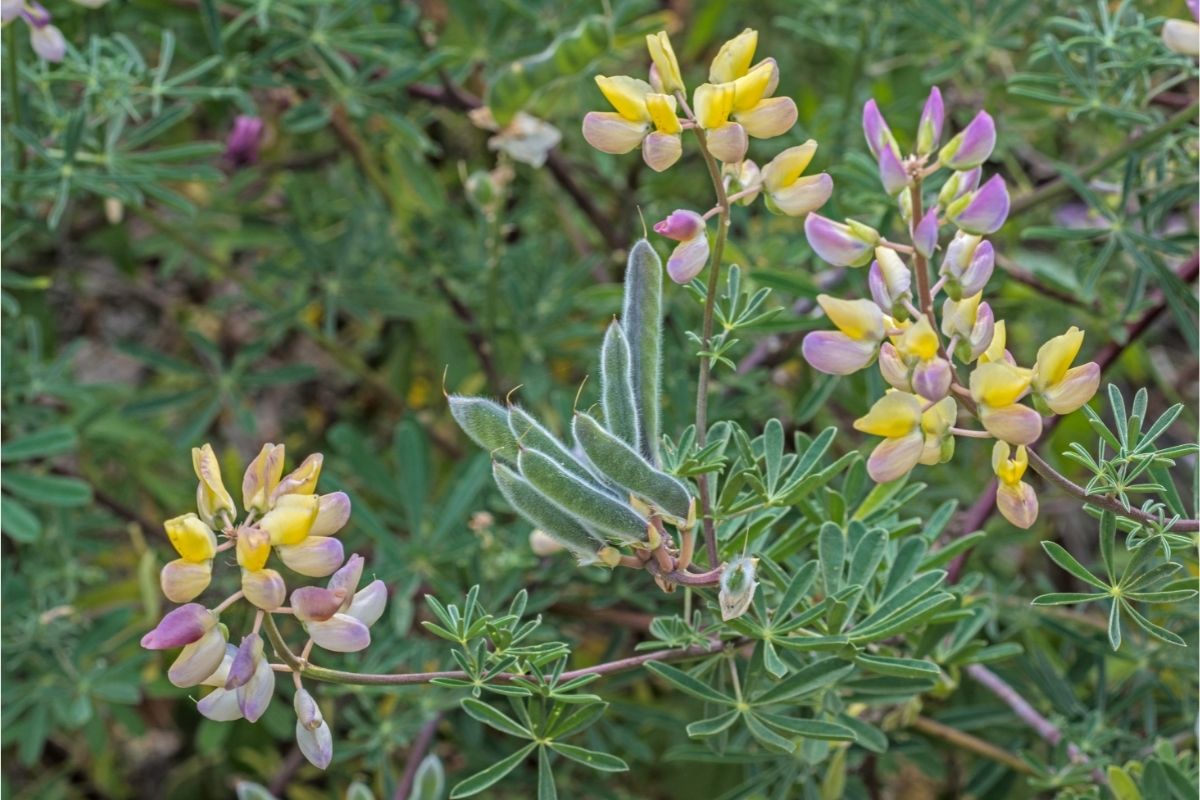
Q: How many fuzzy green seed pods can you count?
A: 7